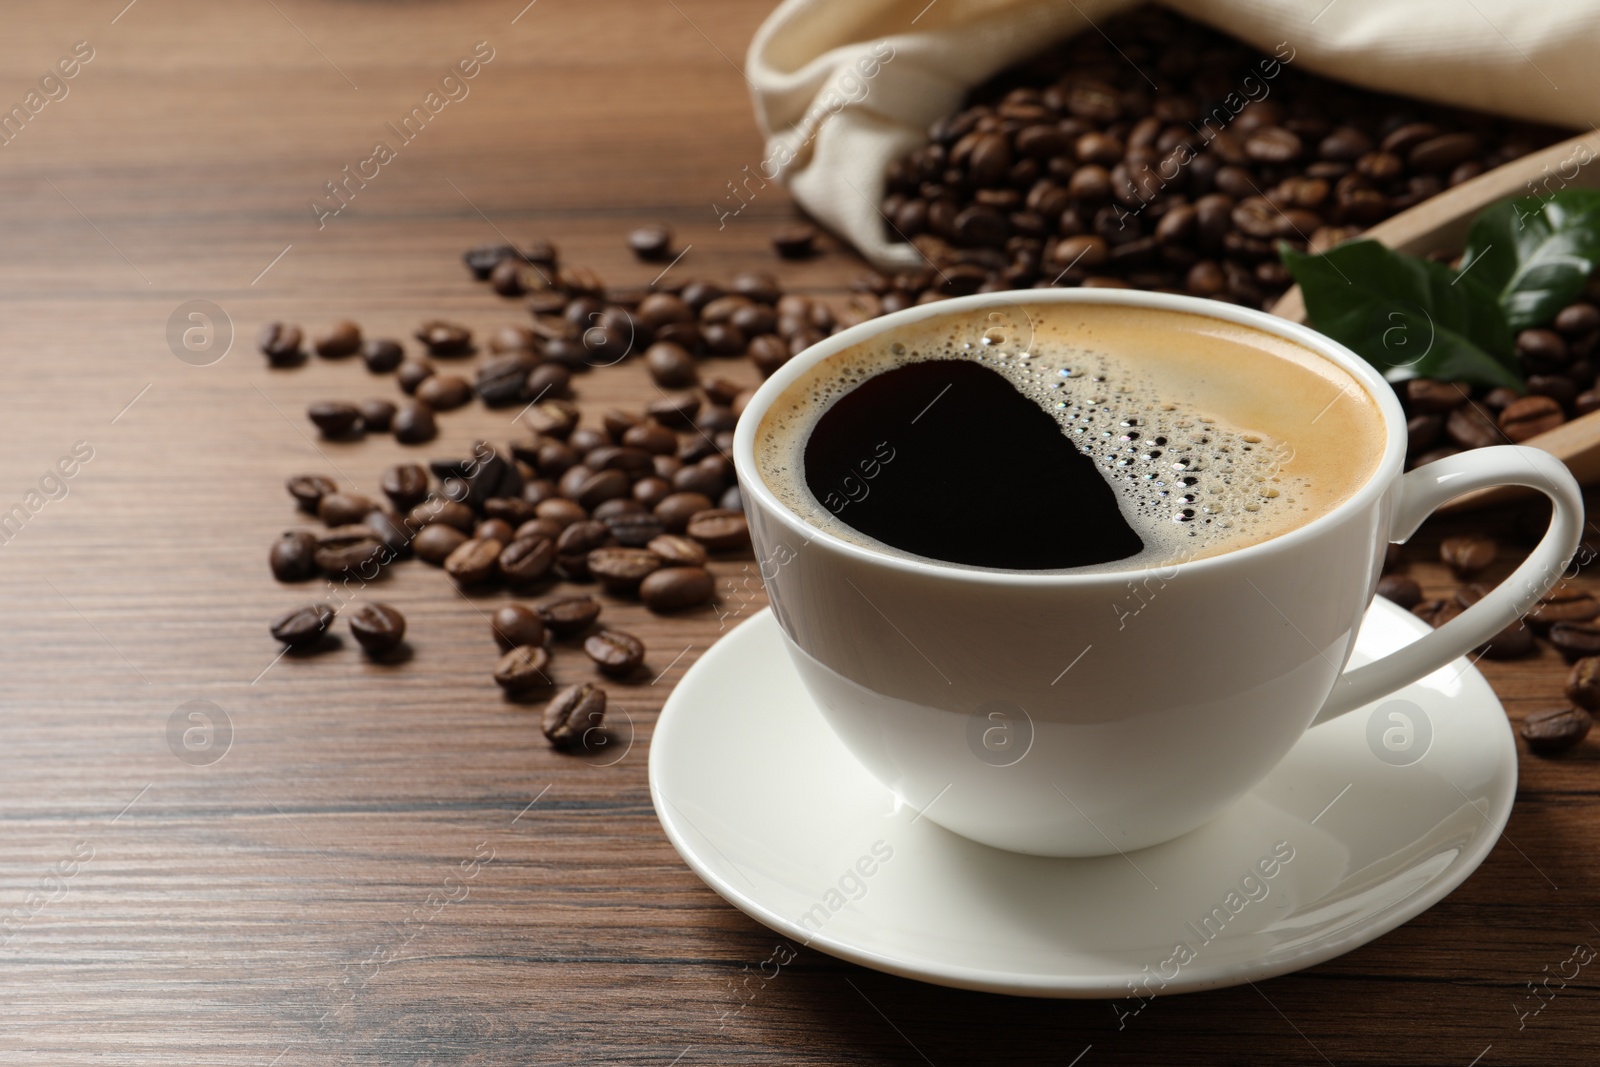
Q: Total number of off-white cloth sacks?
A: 1